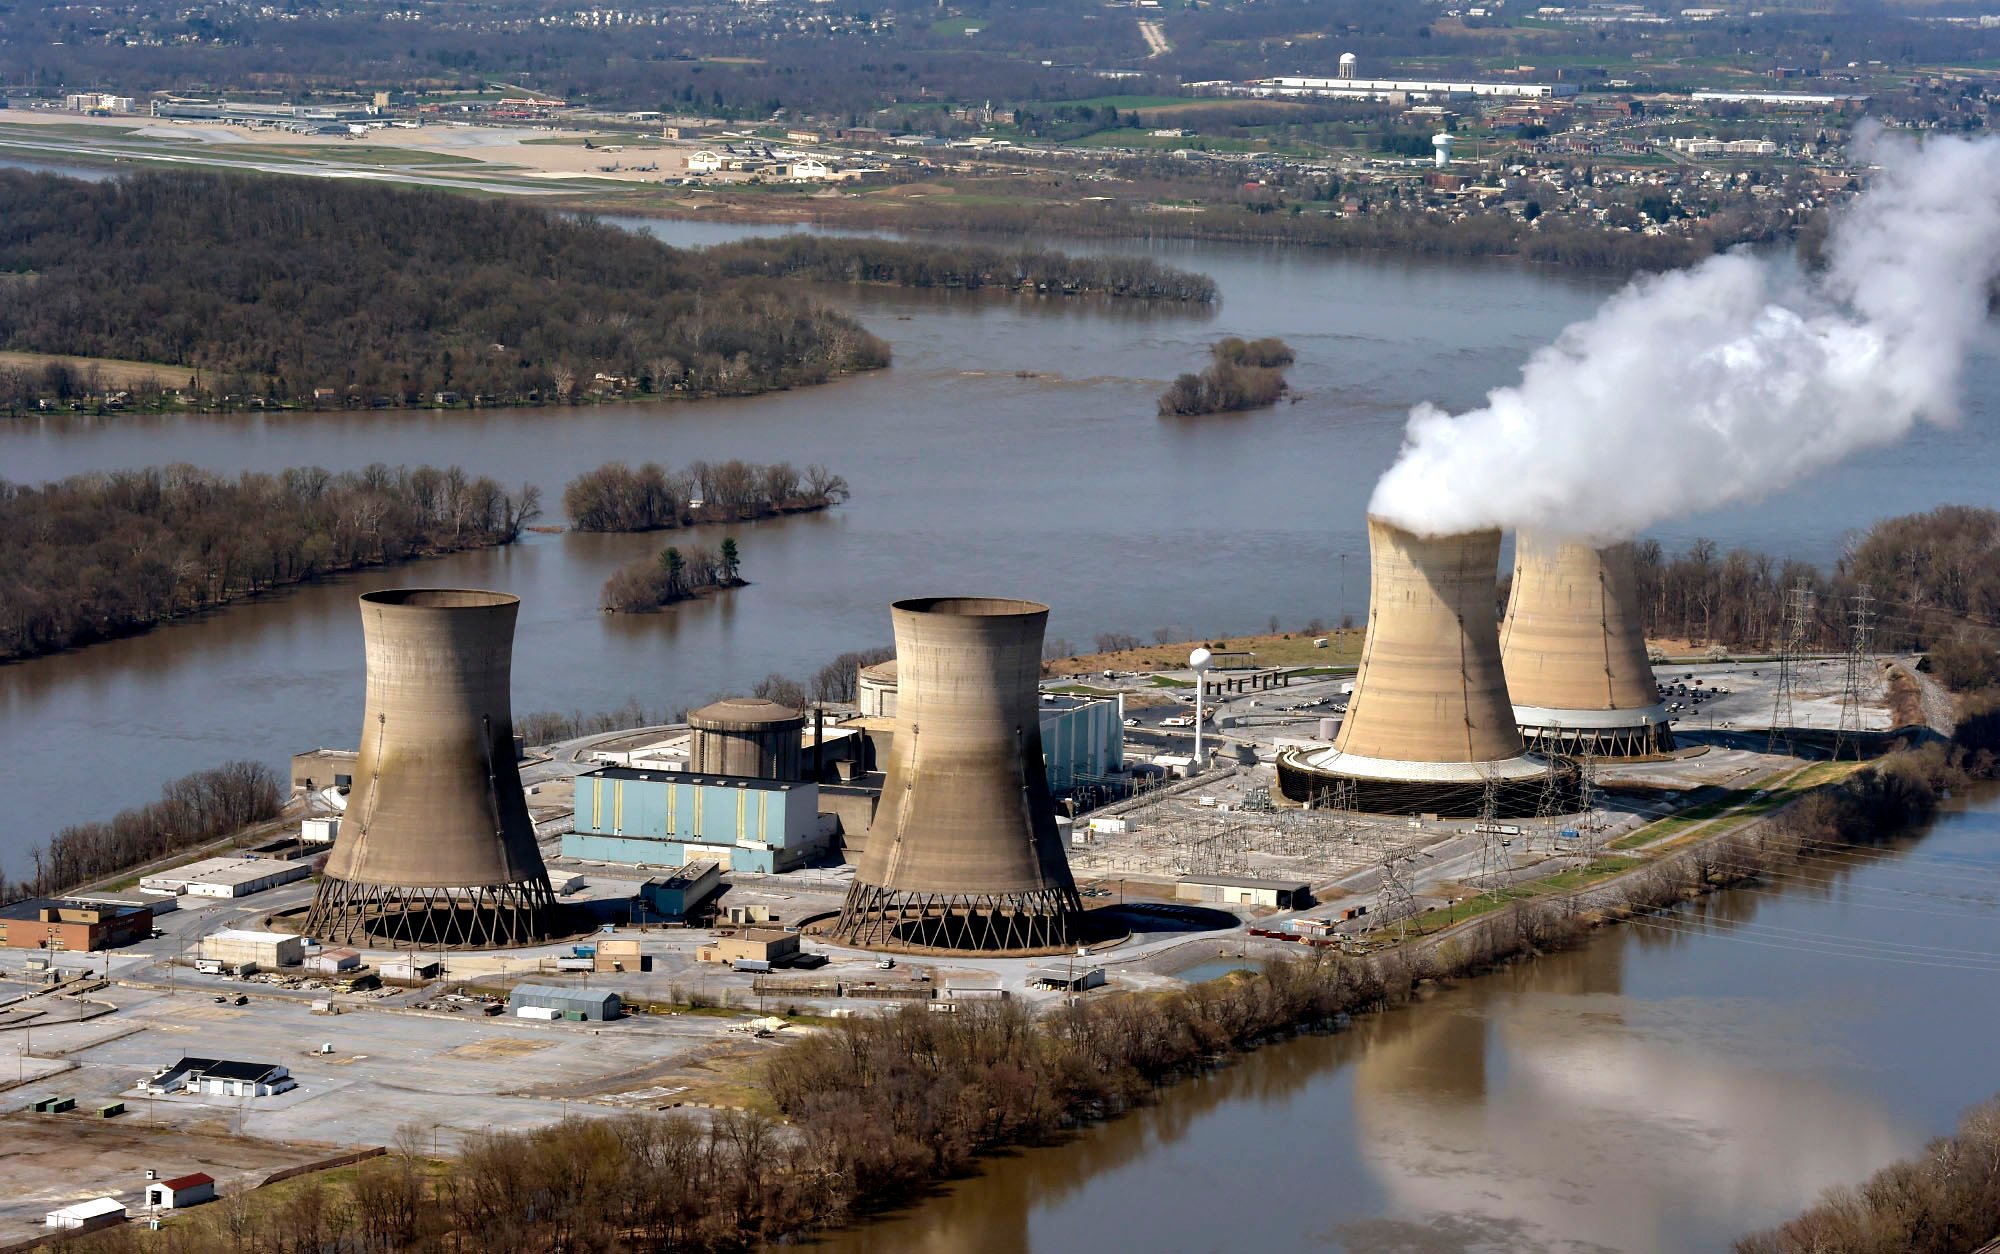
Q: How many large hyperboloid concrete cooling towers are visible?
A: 4